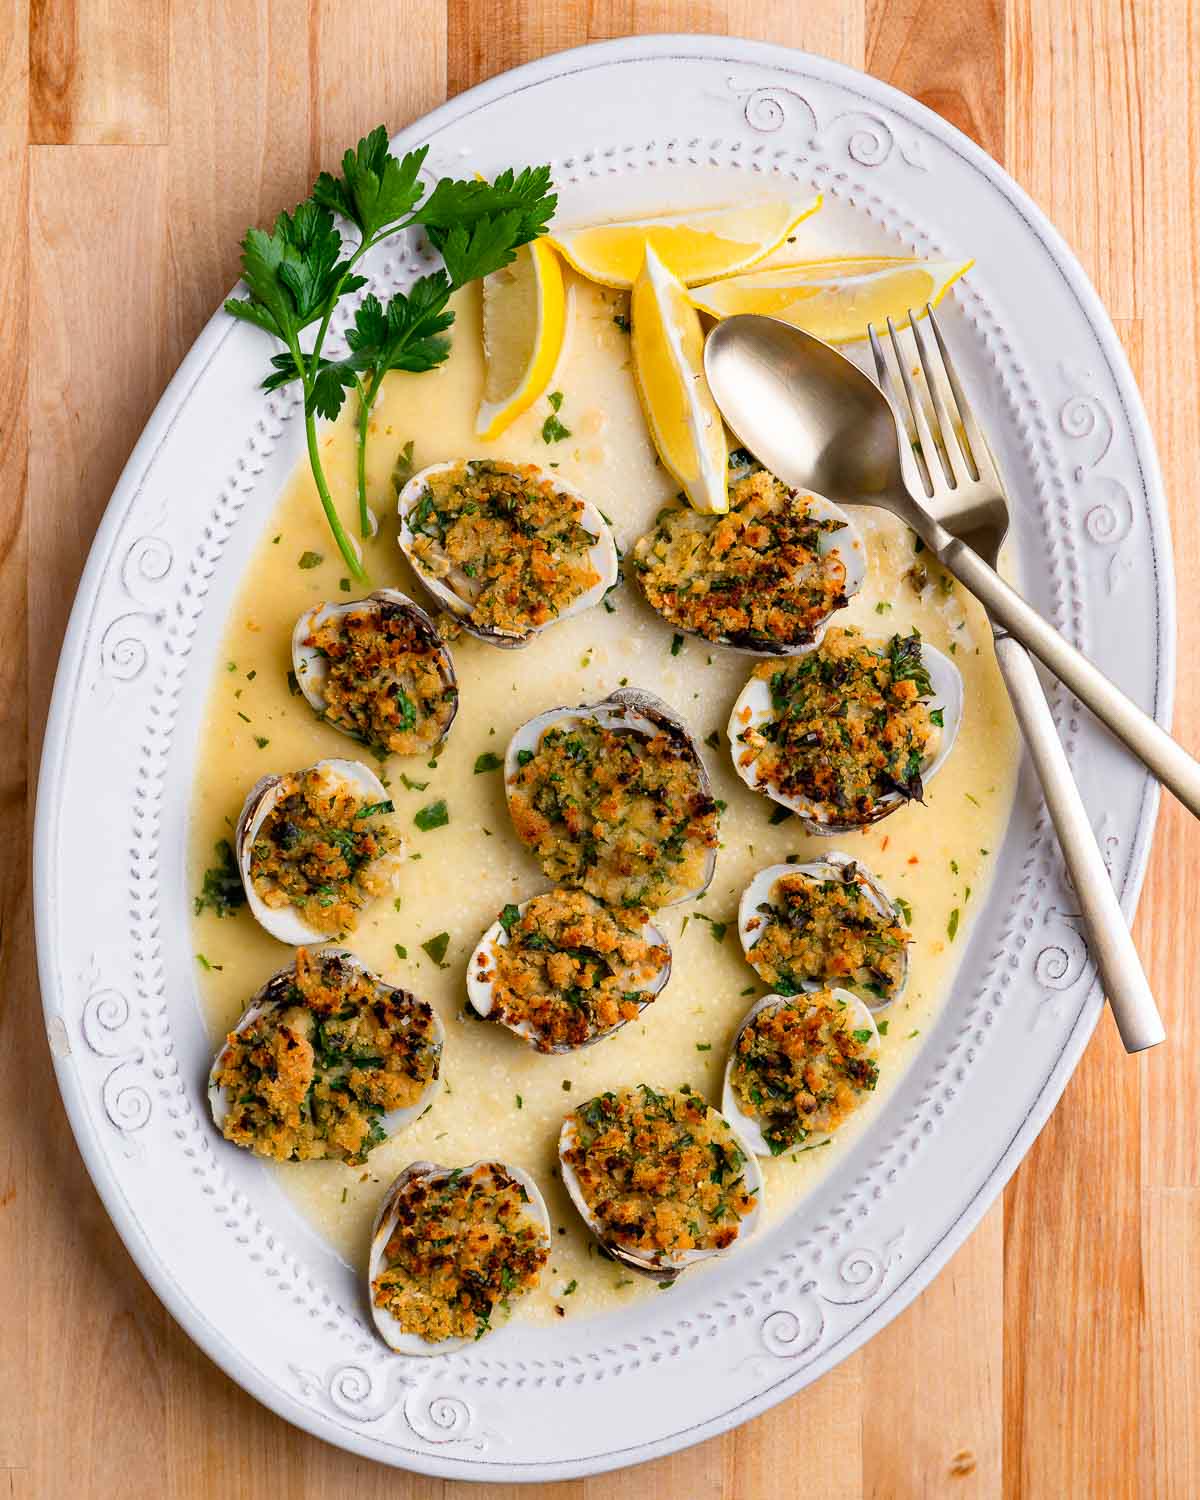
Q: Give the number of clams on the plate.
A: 12